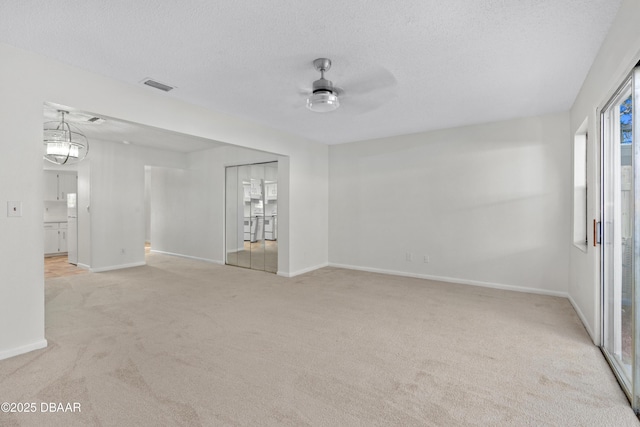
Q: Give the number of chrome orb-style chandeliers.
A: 1